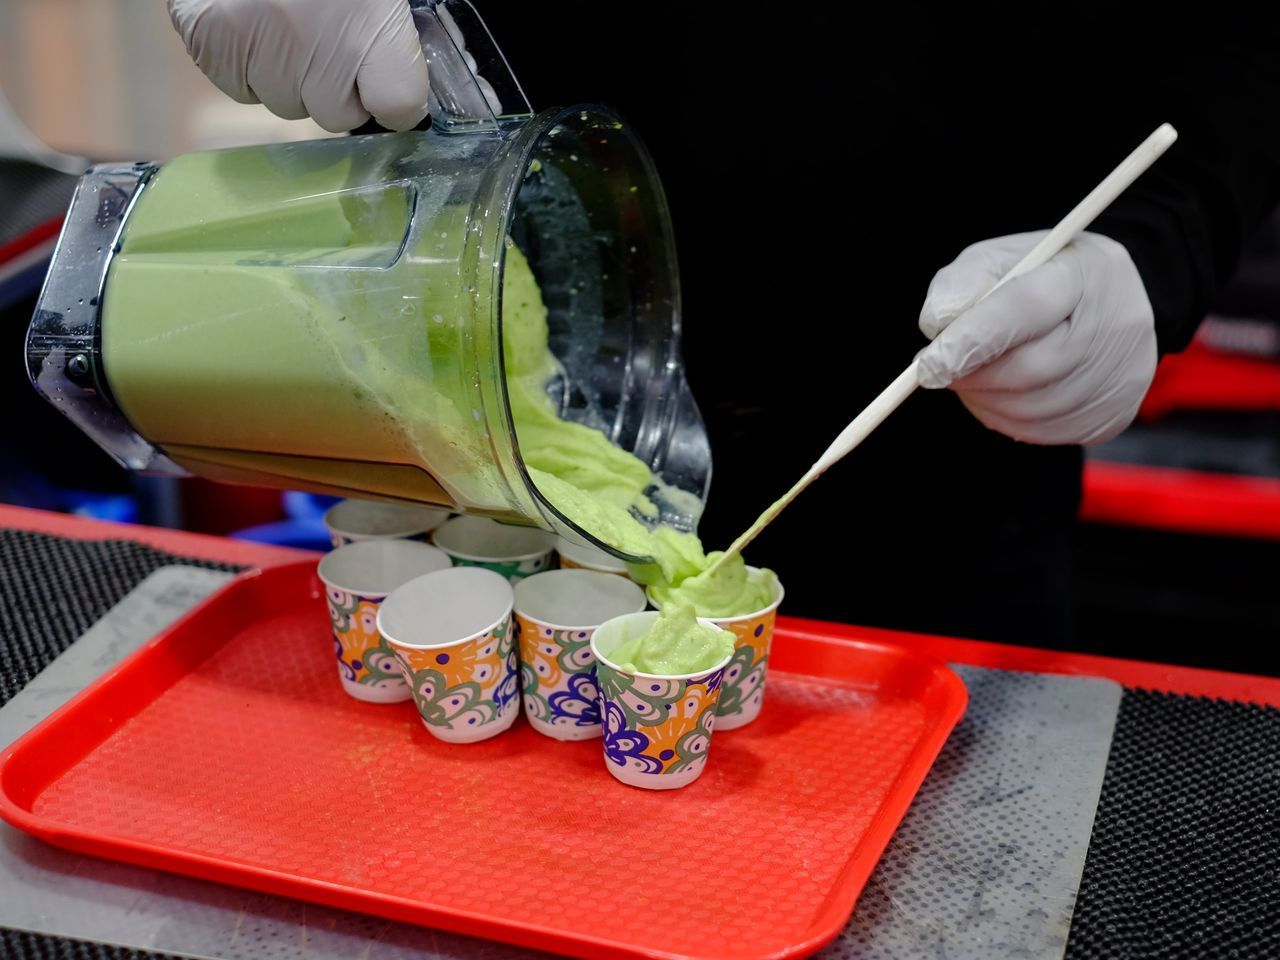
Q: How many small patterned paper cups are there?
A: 8